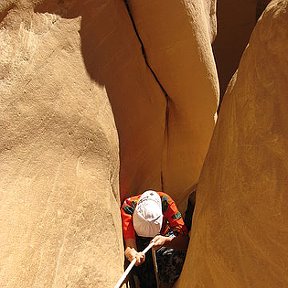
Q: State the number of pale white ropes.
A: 1